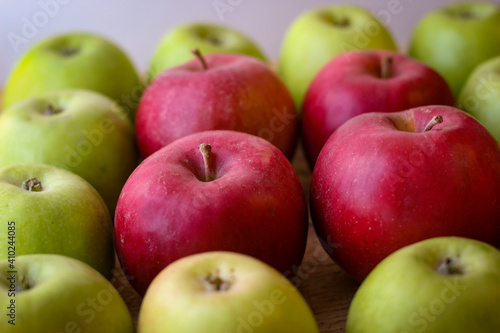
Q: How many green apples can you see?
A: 10